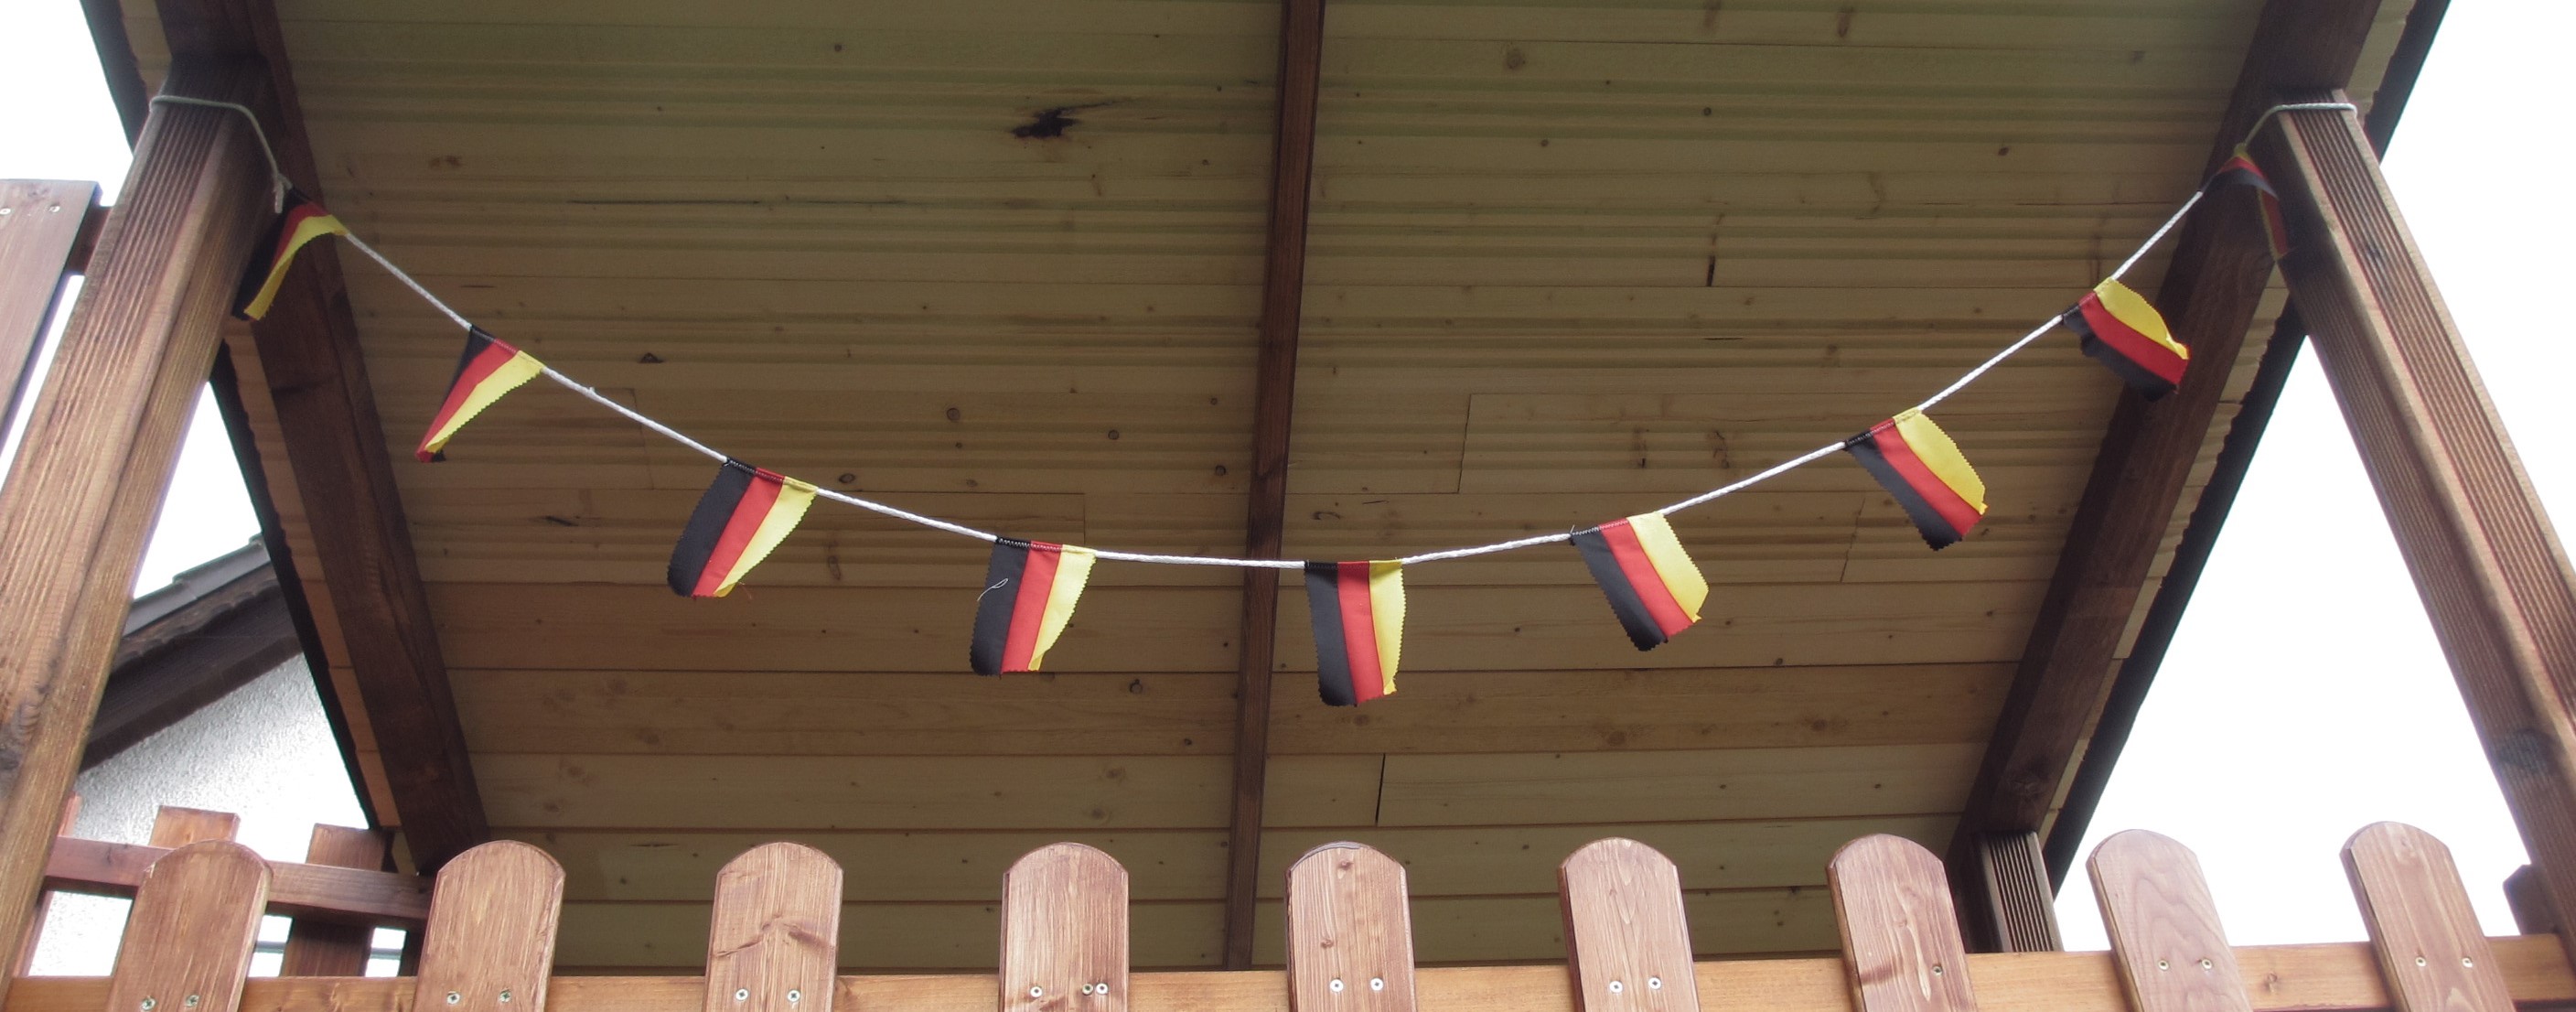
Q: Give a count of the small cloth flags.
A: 9